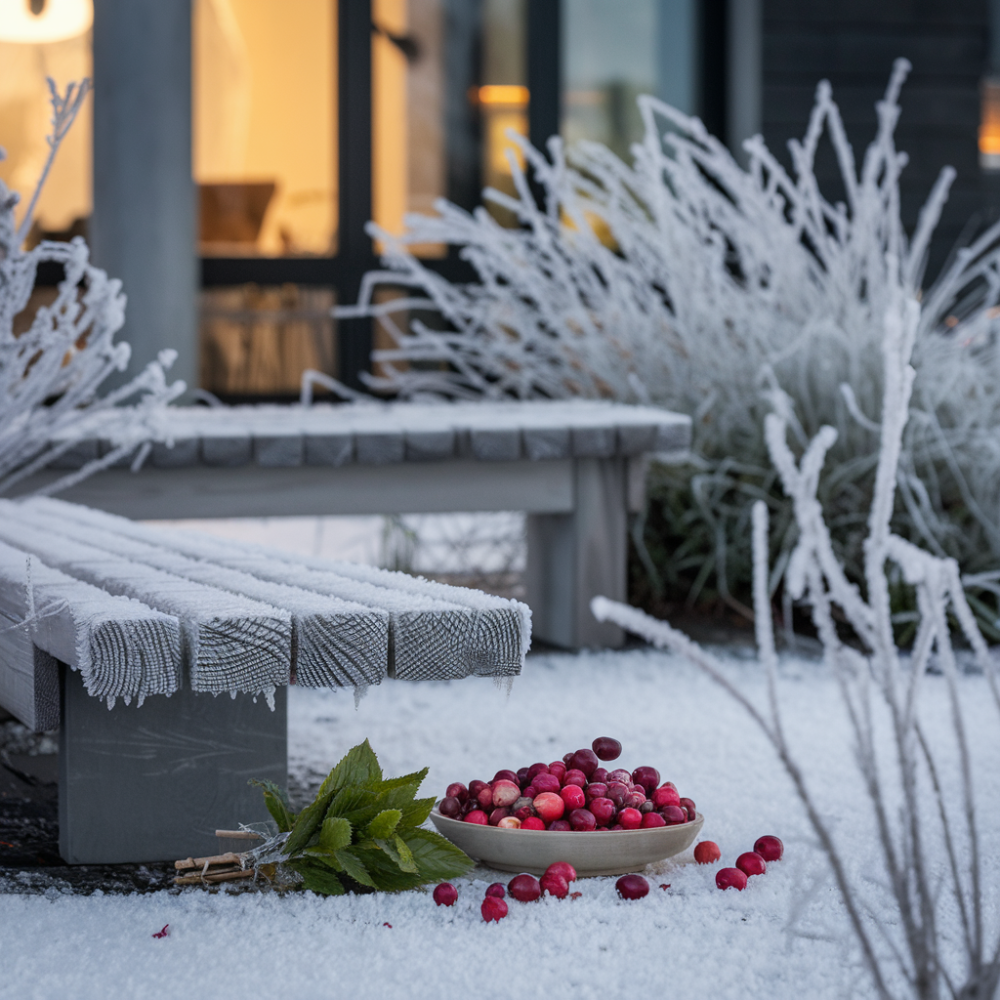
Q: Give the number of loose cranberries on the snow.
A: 11